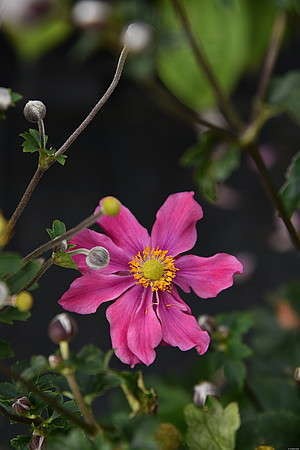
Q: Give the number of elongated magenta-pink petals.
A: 8